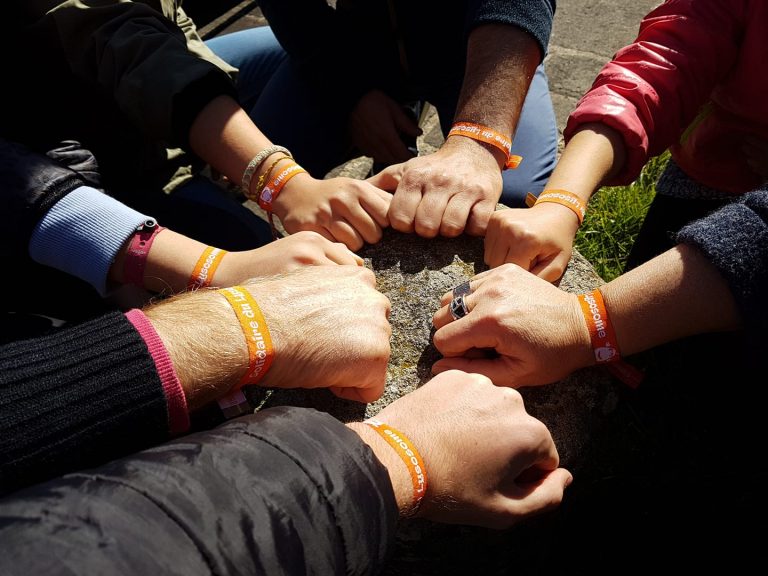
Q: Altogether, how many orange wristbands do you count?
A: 7